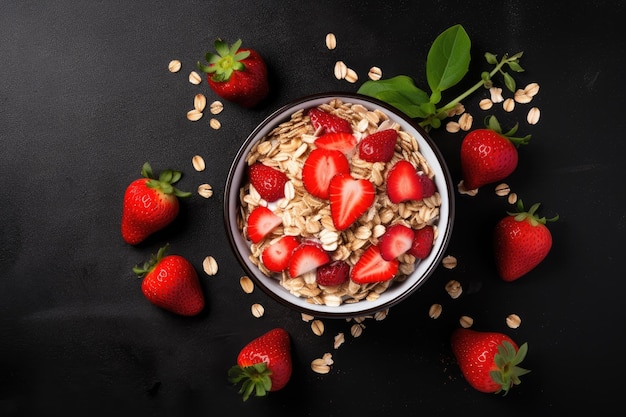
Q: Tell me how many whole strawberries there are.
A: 7